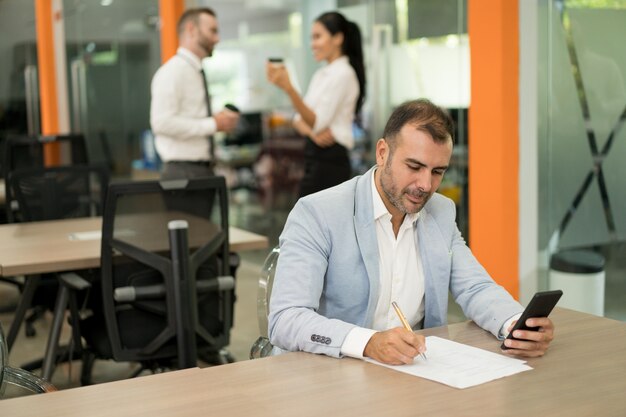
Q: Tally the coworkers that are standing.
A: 2